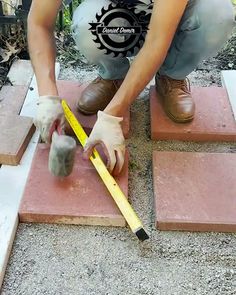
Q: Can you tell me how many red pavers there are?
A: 4